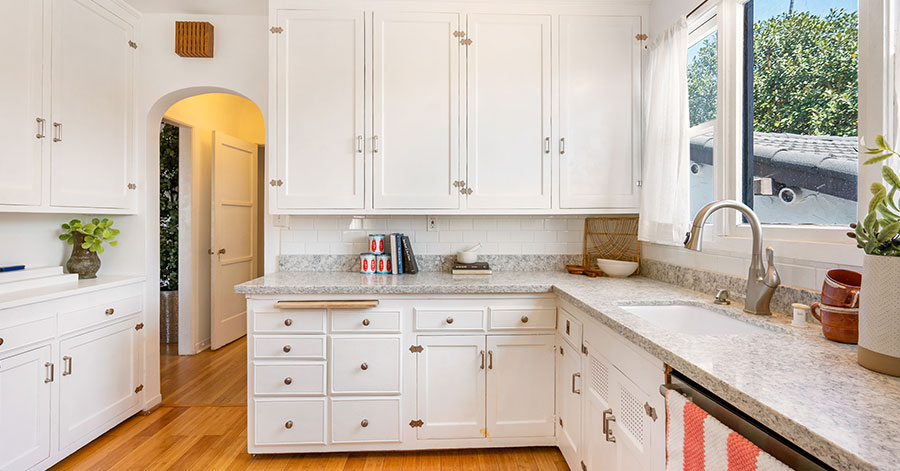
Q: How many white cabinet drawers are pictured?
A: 12